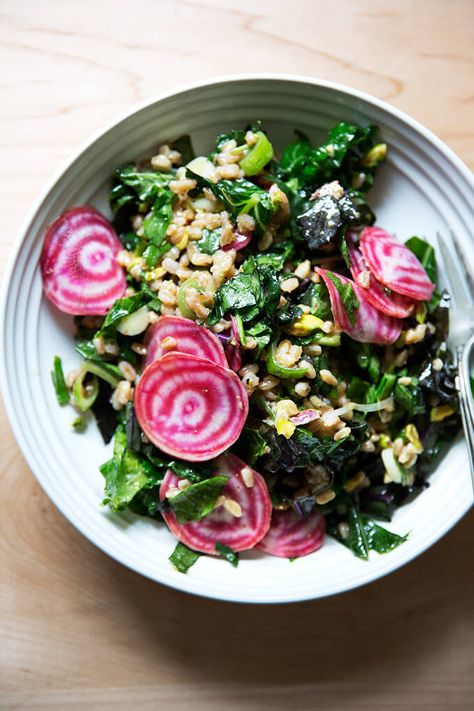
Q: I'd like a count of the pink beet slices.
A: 8